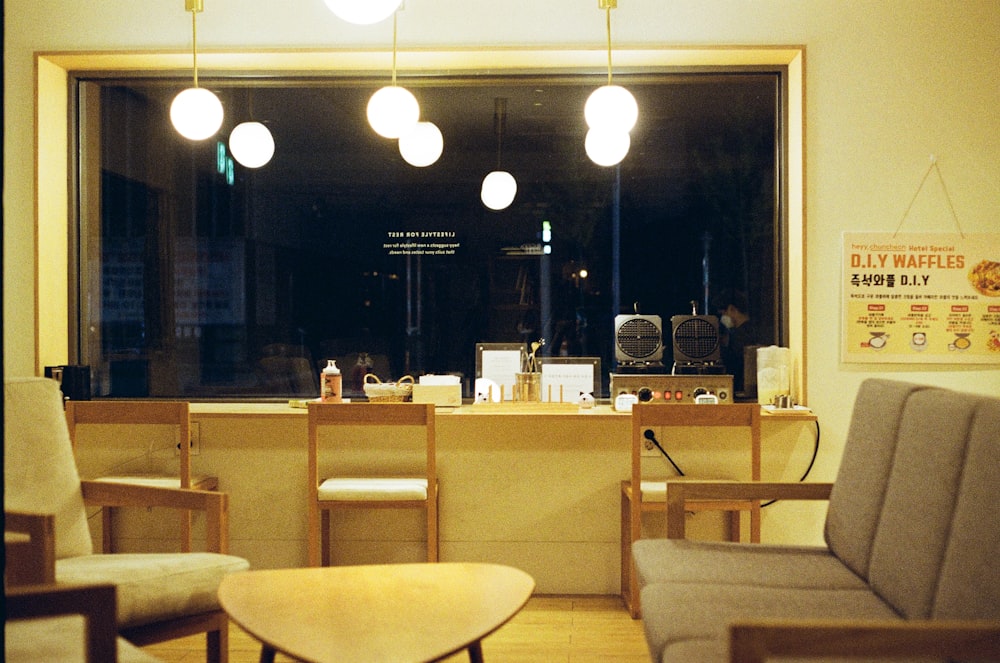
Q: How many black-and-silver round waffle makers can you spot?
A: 2